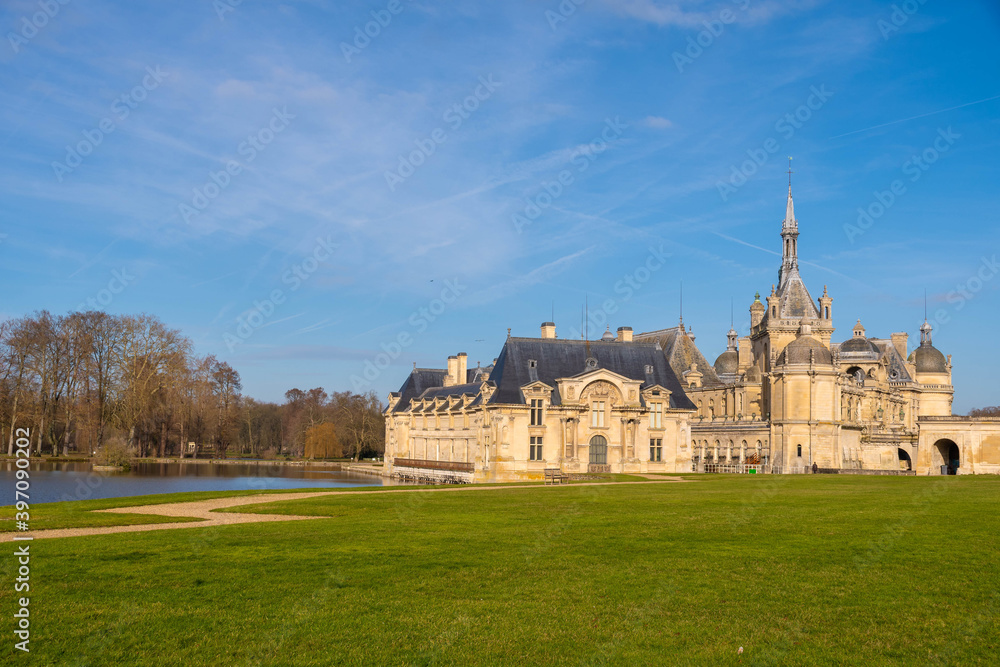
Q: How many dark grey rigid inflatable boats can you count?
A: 0